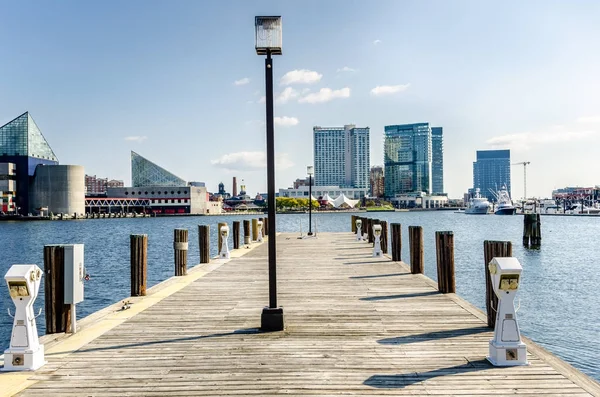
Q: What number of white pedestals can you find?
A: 6